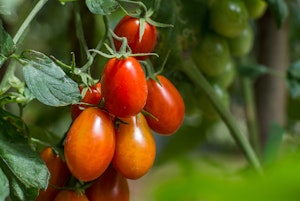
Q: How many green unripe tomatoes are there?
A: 6